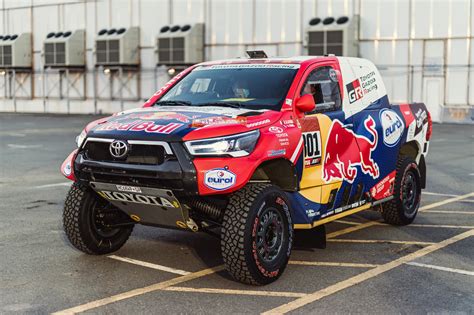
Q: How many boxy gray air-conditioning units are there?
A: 5